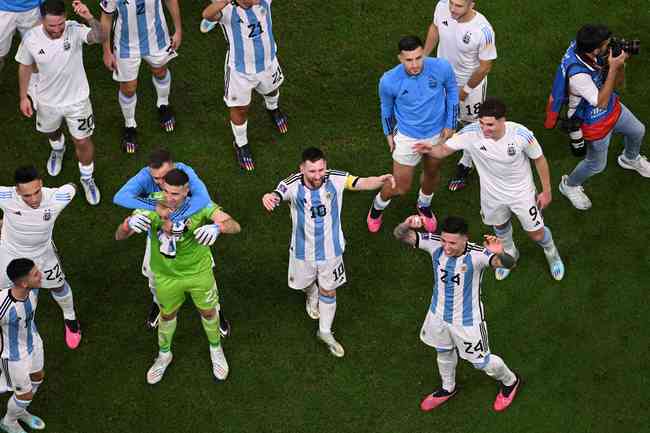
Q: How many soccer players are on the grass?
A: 13